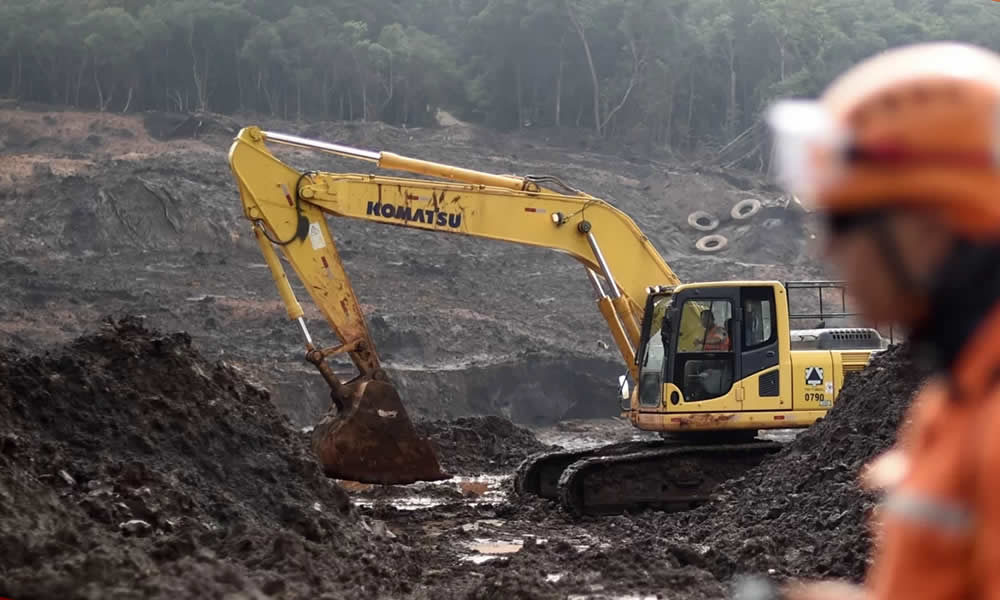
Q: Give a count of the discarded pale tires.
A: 3